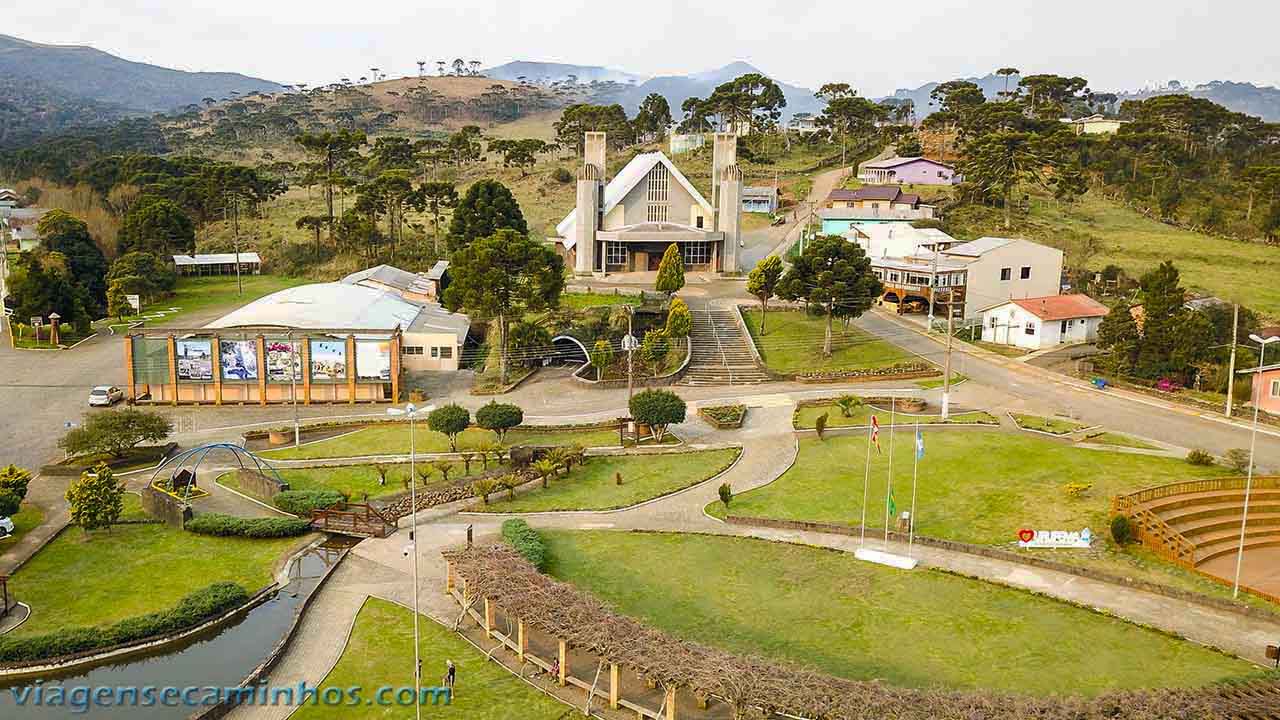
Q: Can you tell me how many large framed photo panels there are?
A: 5